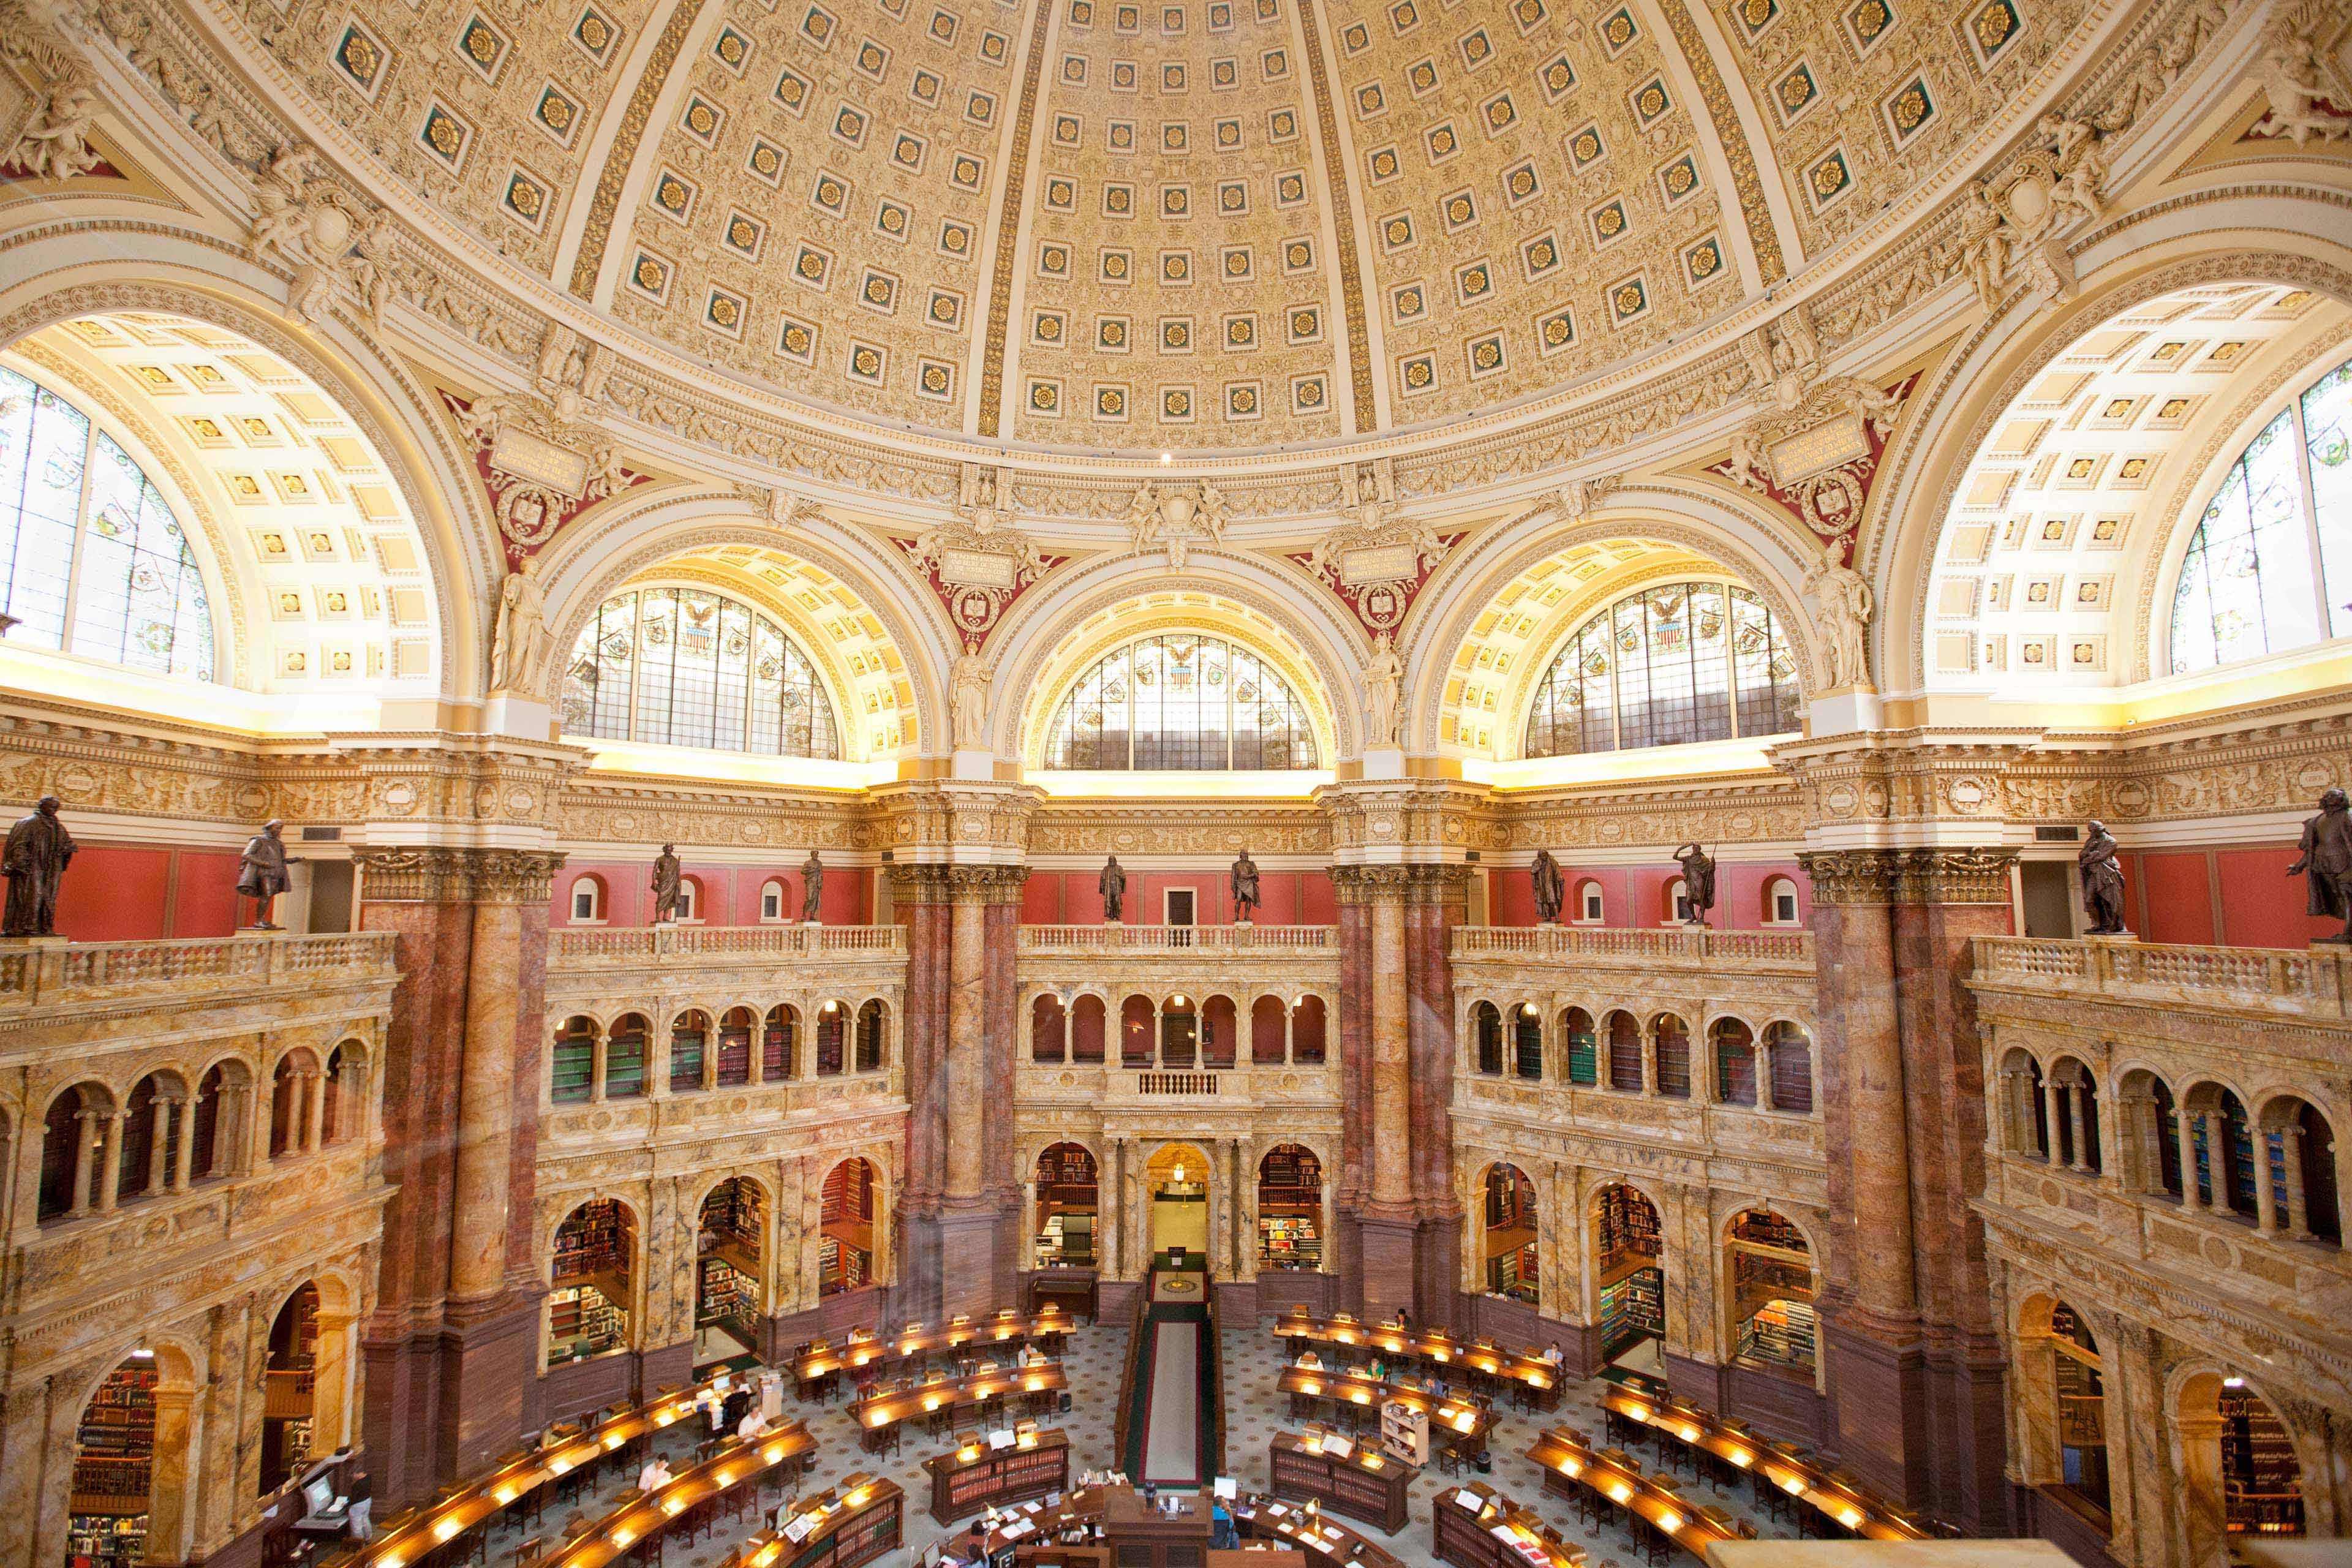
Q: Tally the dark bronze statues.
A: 10